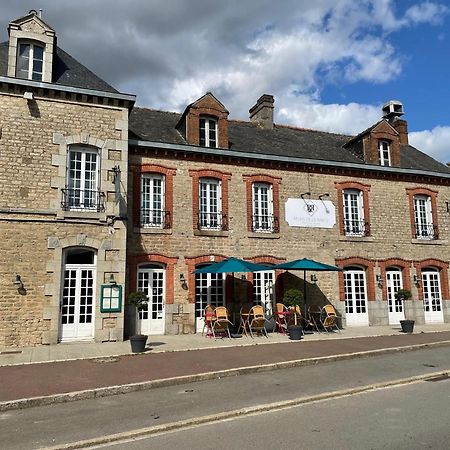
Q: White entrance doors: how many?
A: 7